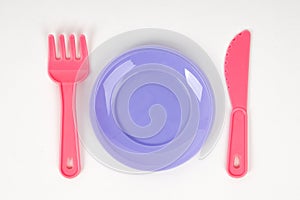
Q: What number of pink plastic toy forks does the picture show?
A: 1